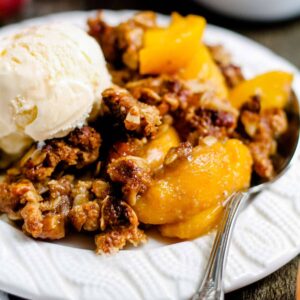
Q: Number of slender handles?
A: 1